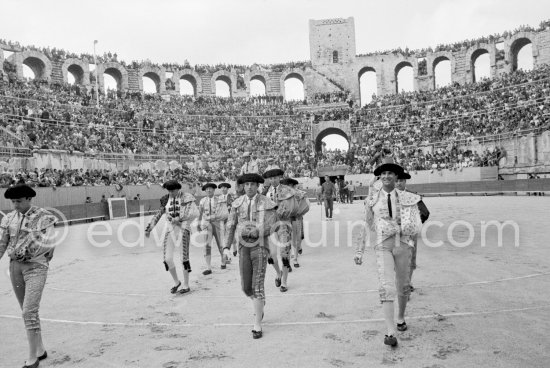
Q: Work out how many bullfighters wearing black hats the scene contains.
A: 9